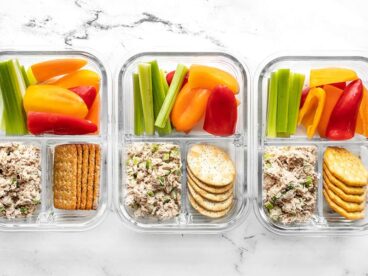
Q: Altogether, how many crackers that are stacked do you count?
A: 15